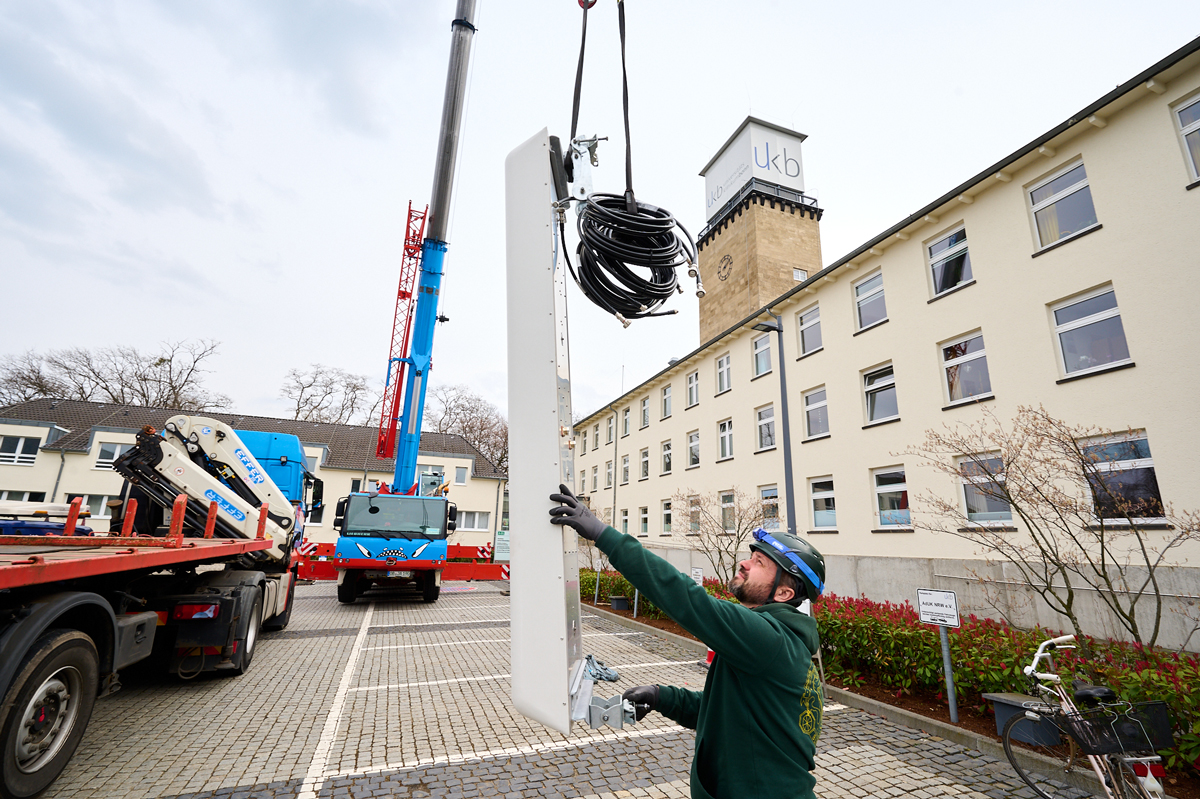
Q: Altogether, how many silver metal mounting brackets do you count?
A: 2